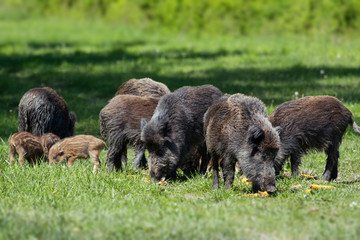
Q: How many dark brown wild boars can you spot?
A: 6